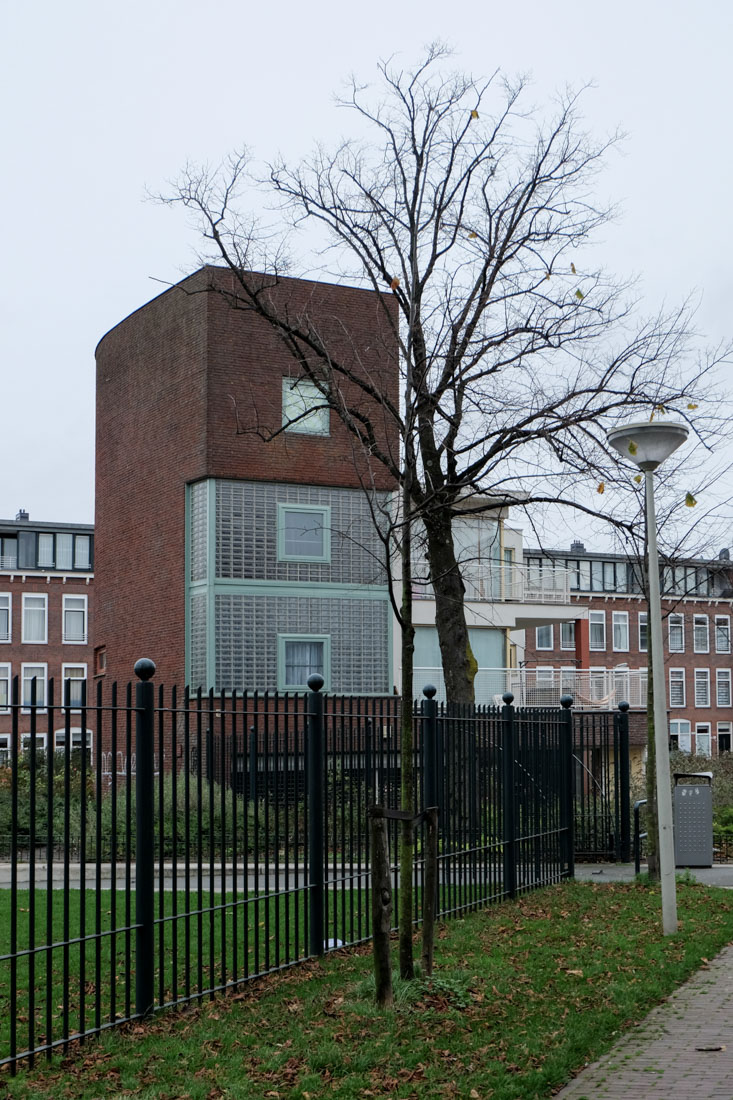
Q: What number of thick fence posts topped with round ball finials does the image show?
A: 6